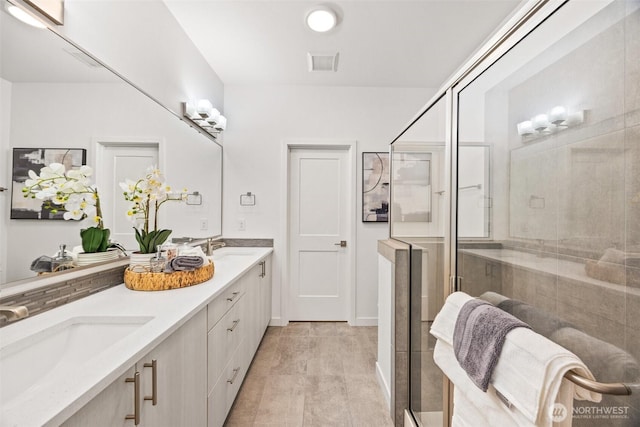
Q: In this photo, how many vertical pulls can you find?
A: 4